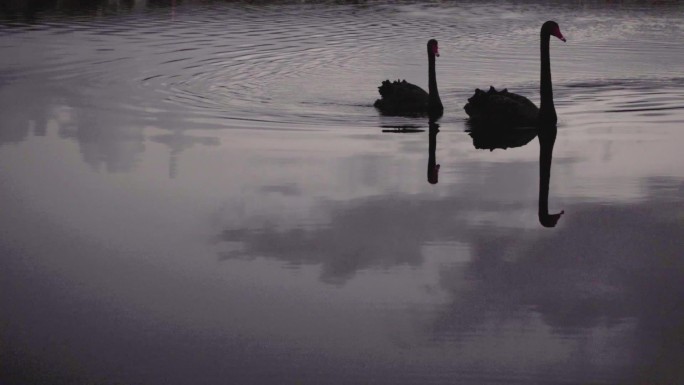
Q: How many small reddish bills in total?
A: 2